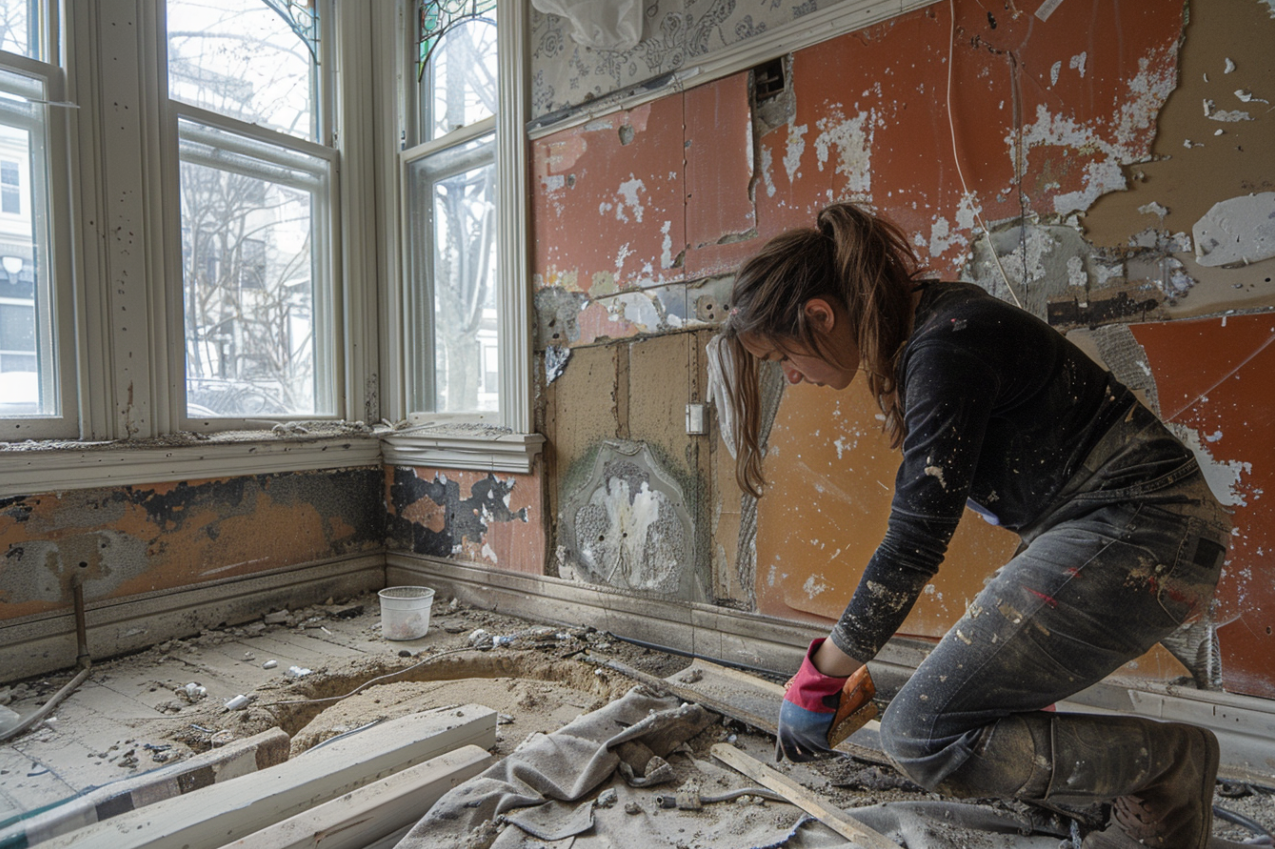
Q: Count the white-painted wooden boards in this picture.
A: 2